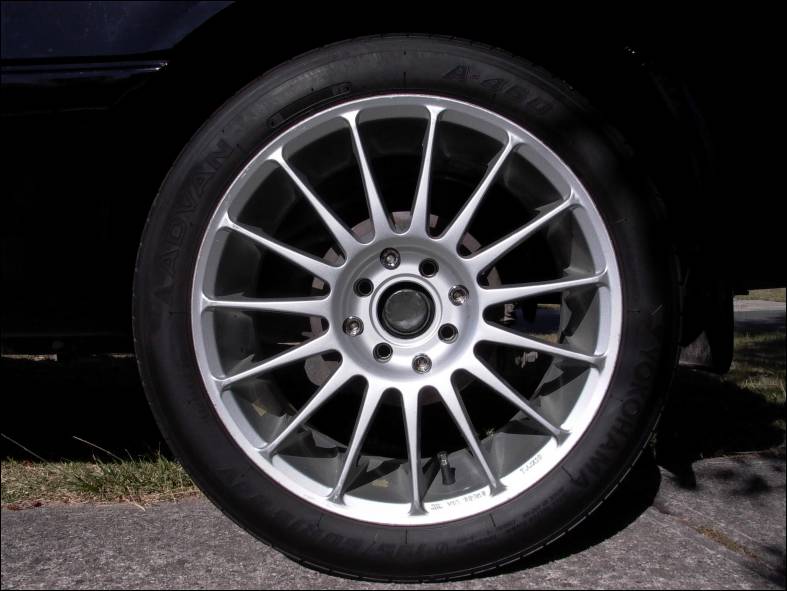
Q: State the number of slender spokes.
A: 15